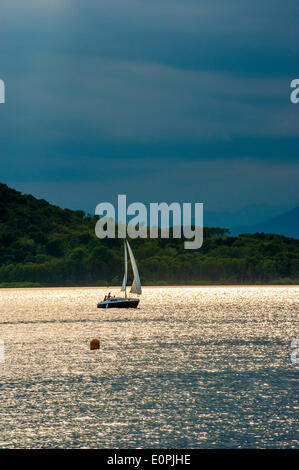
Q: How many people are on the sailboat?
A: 2